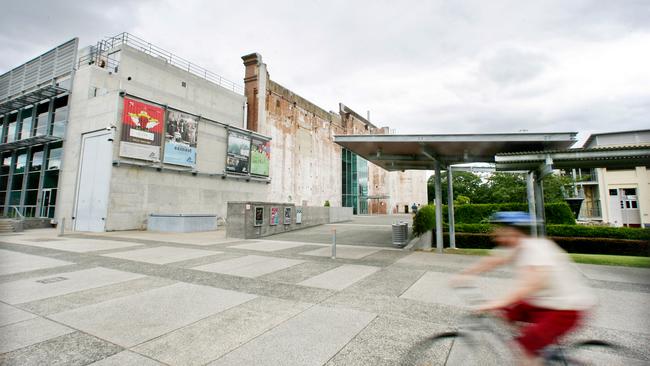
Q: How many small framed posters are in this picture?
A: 4